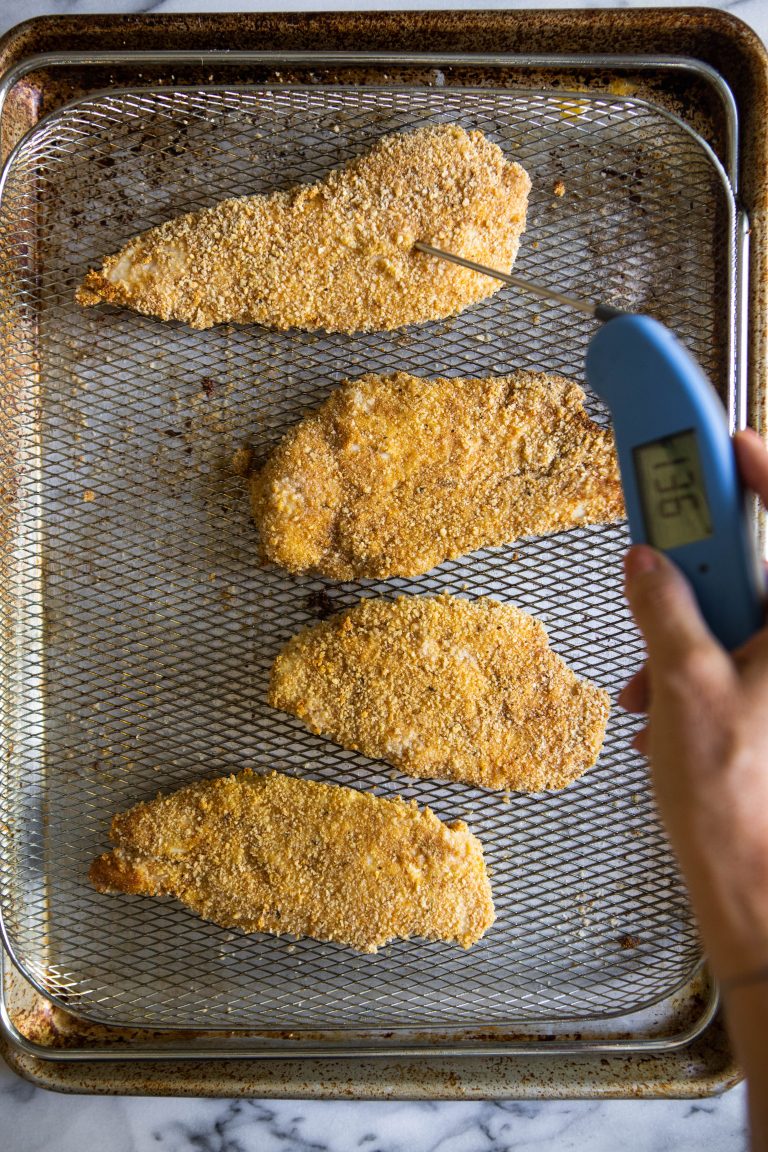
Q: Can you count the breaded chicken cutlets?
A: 4